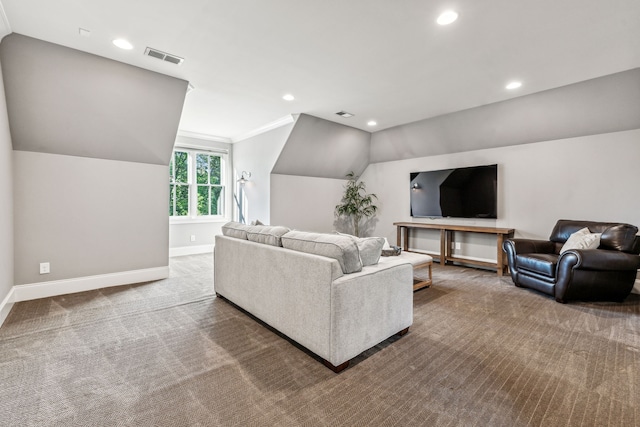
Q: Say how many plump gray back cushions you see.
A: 3